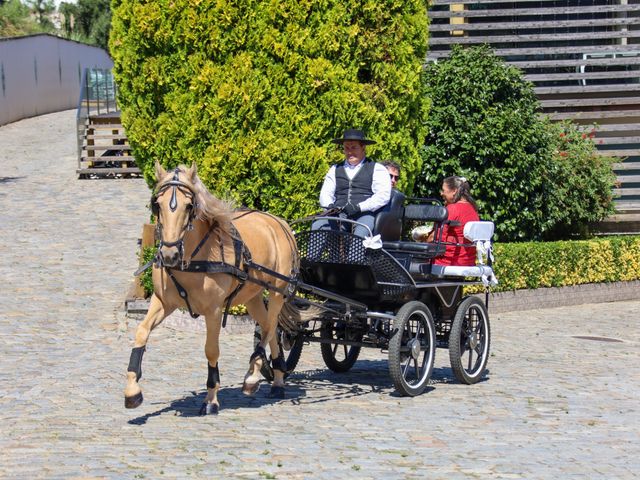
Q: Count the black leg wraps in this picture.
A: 4